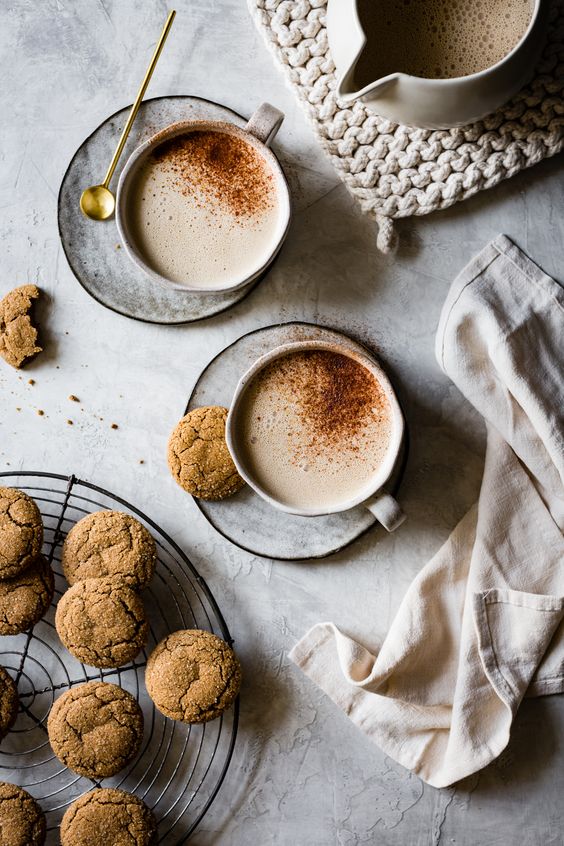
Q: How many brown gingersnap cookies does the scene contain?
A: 11